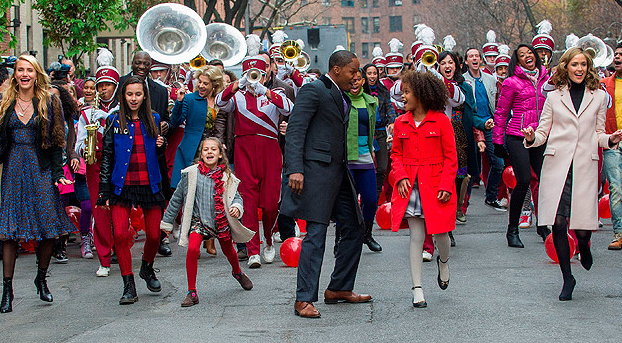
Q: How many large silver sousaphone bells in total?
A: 4